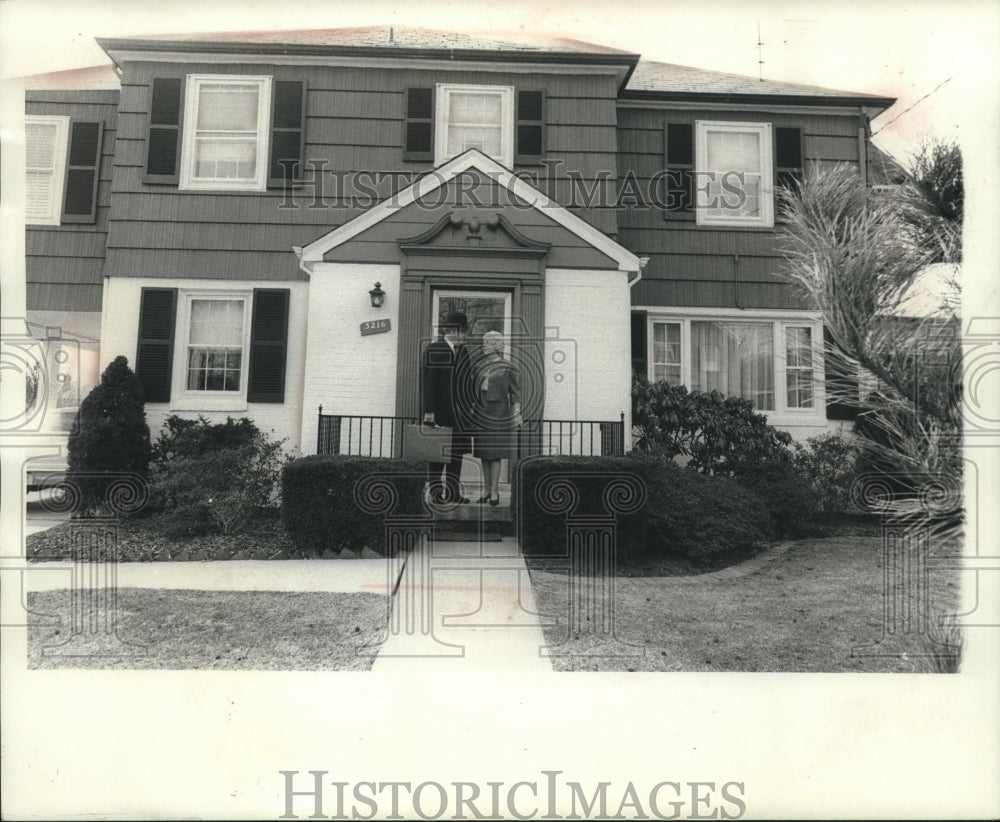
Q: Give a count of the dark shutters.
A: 11